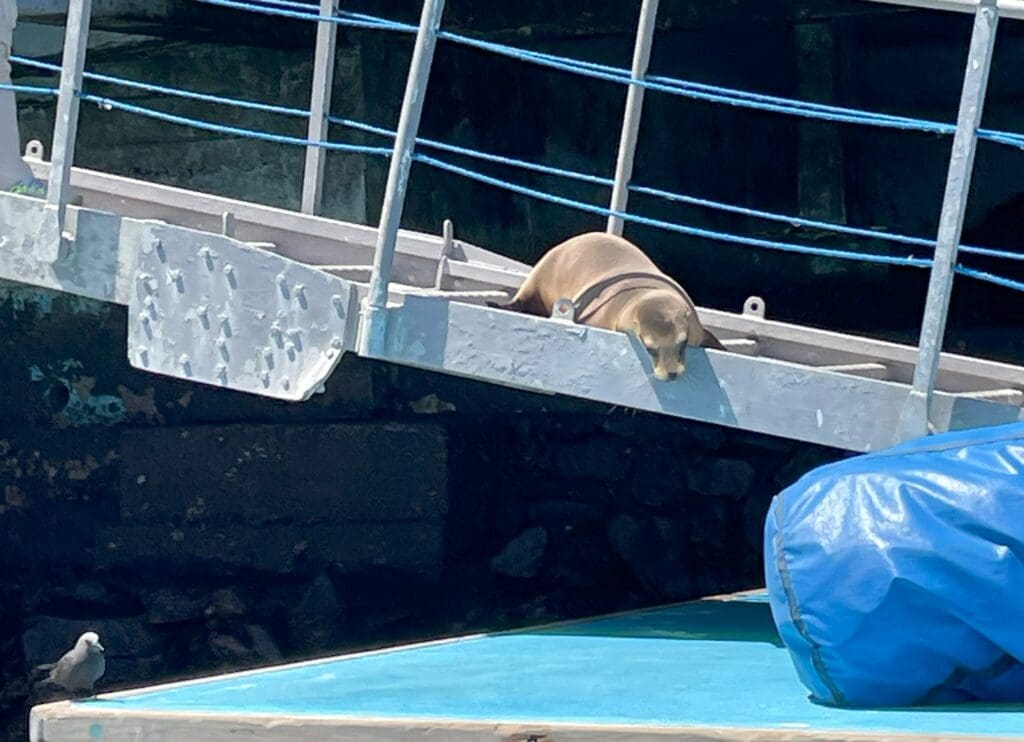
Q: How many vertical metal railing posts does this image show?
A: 5